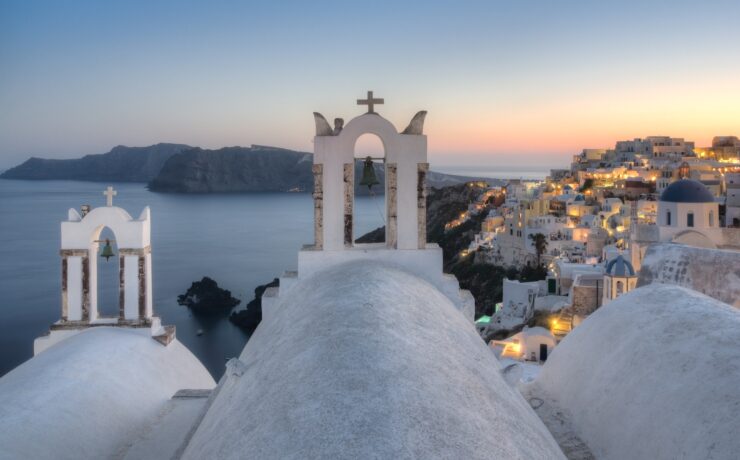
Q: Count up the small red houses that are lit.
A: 0